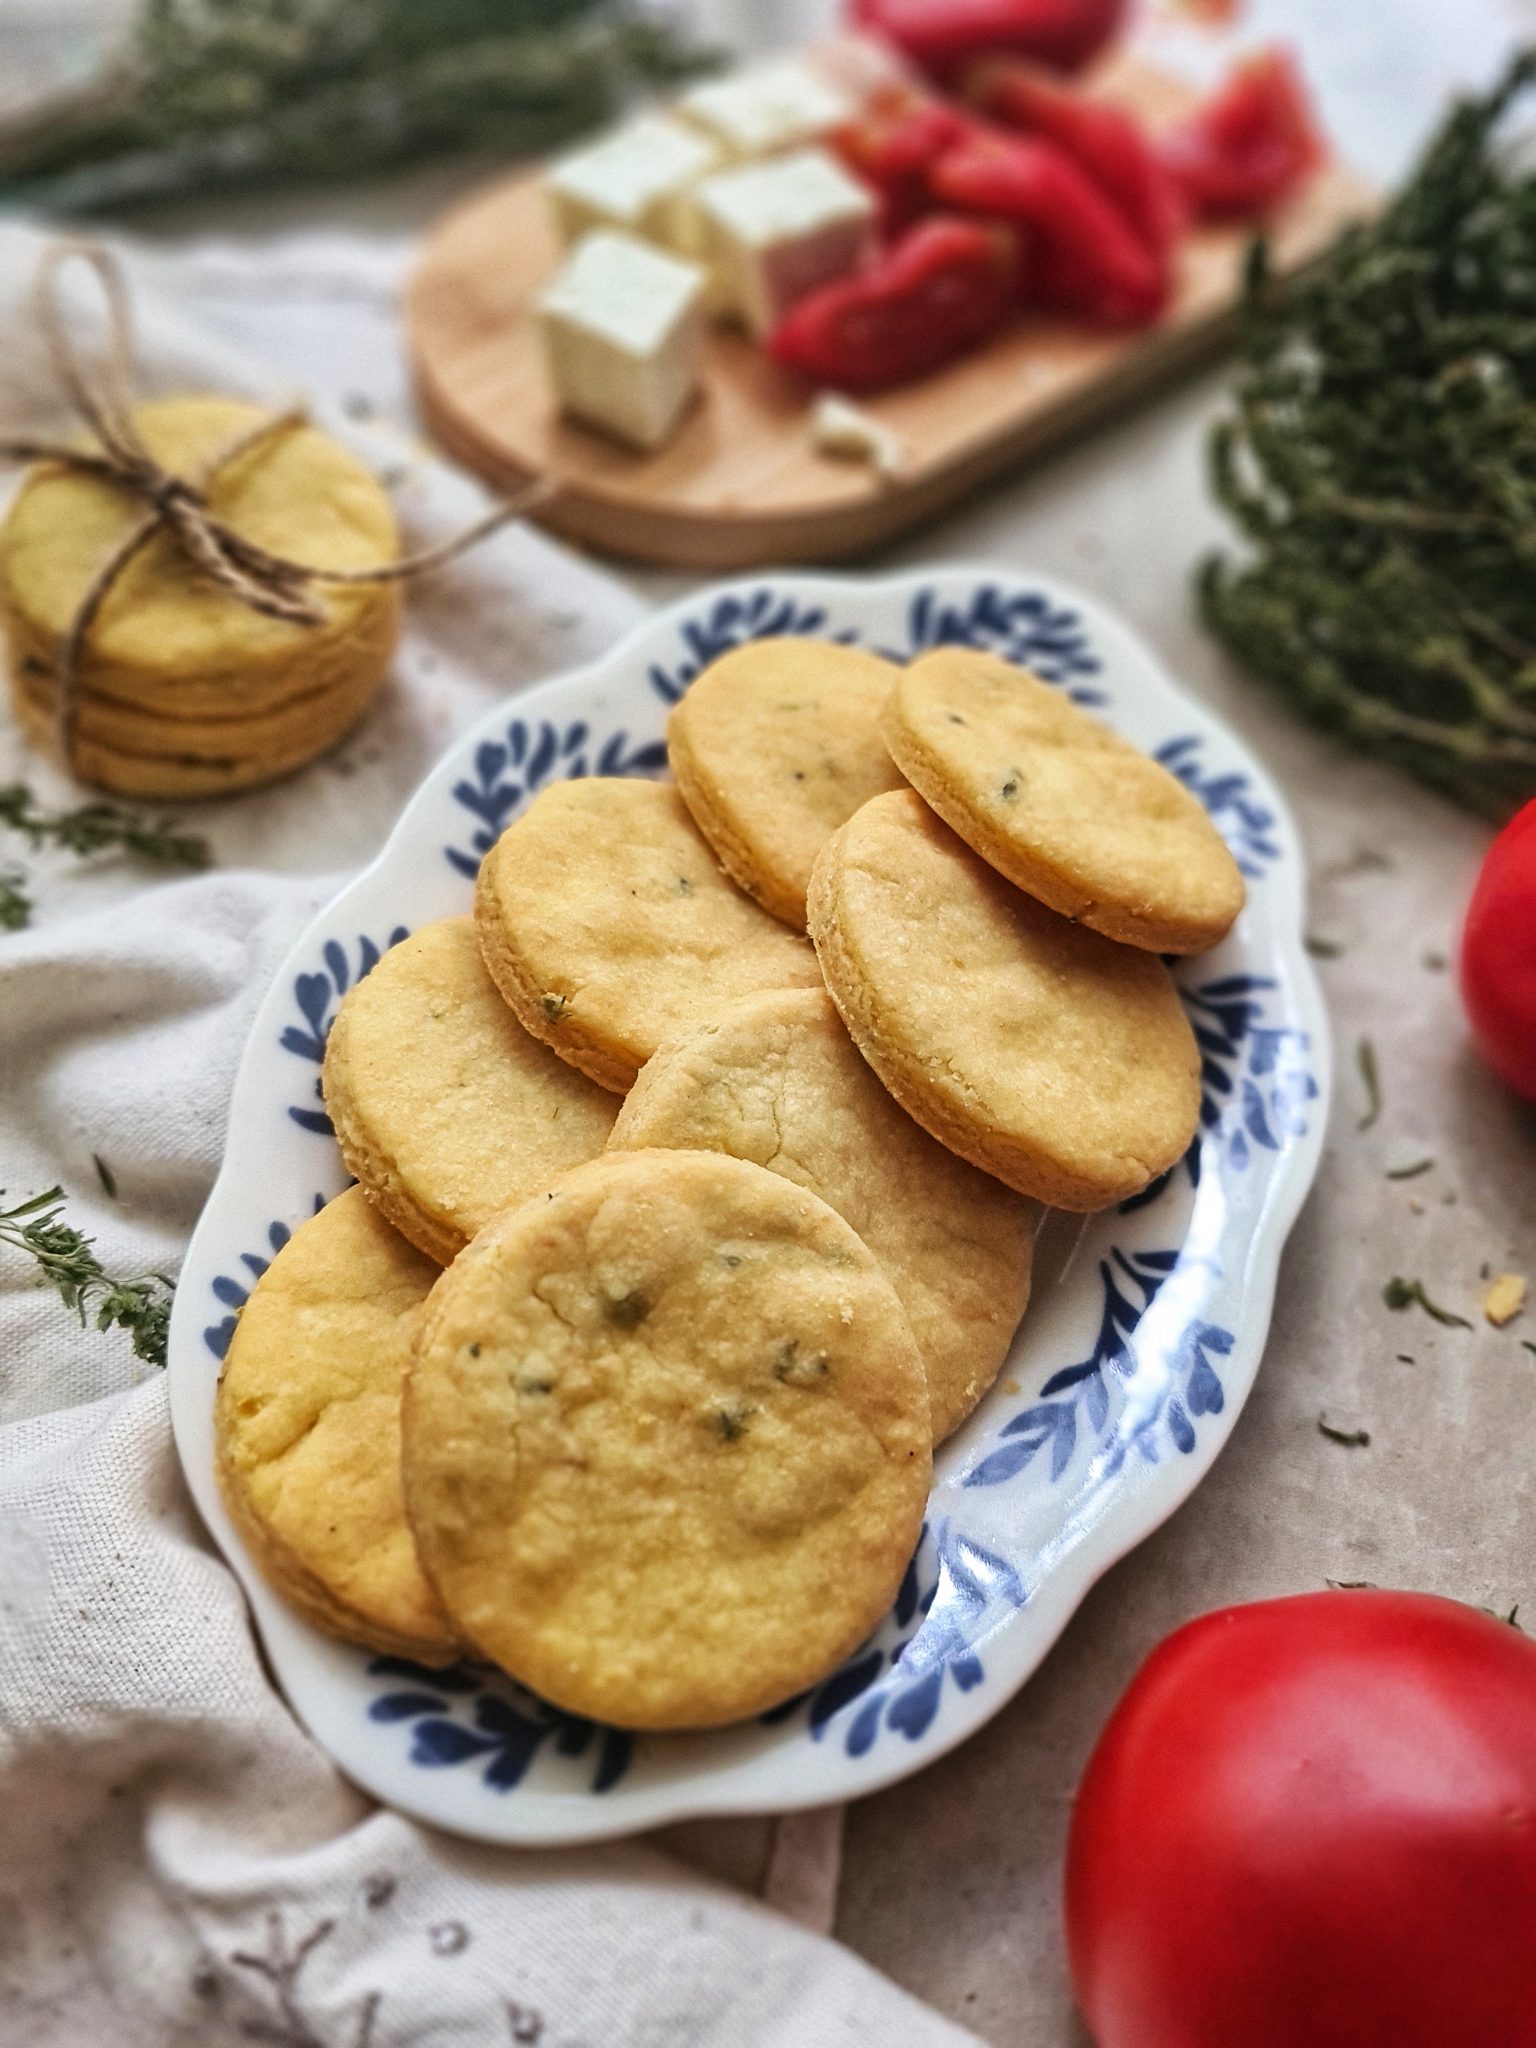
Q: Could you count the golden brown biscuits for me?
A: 11